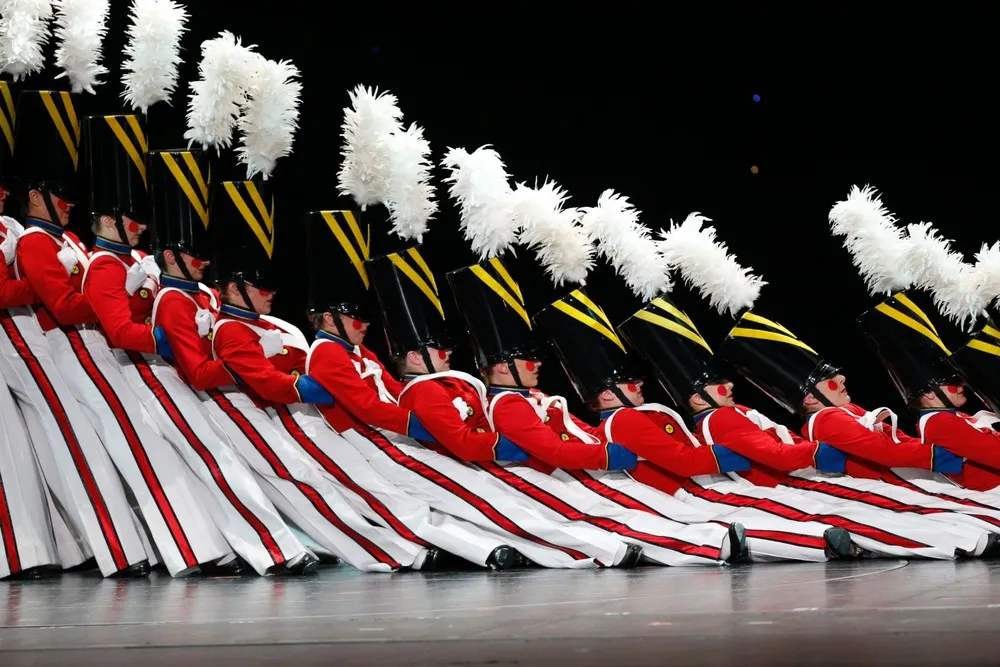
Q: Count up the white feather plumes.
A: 14